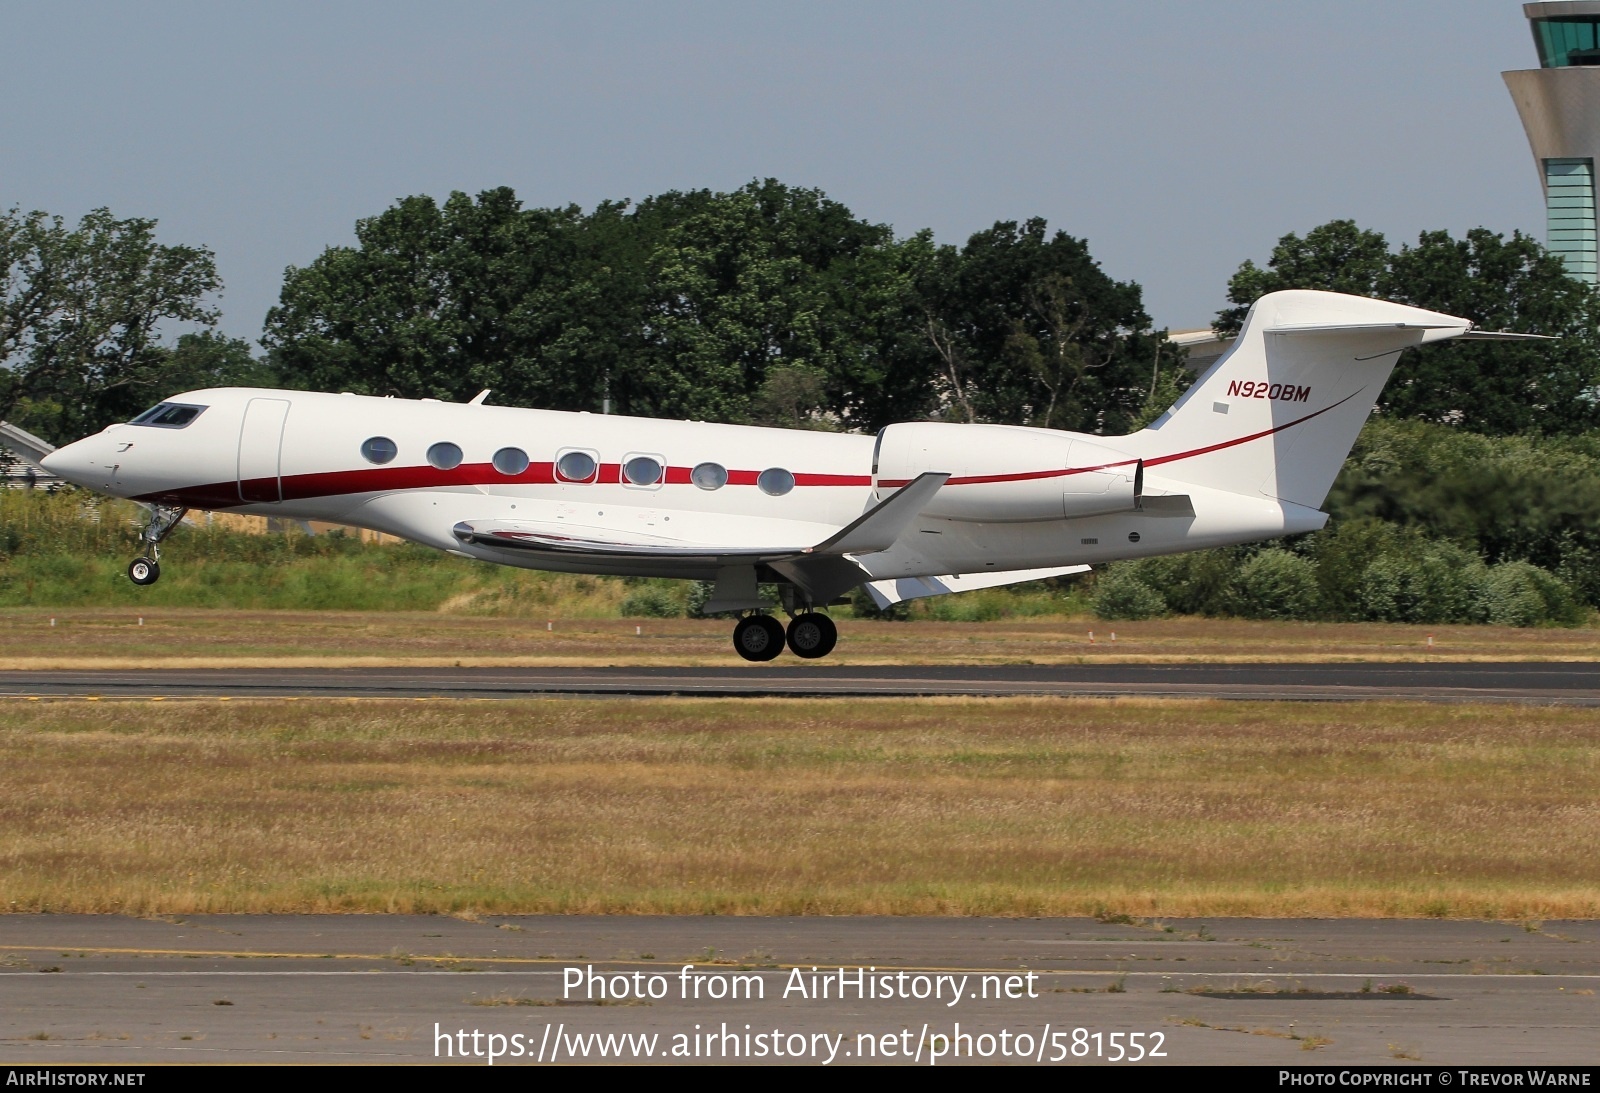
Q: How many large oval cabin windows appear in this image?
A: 7